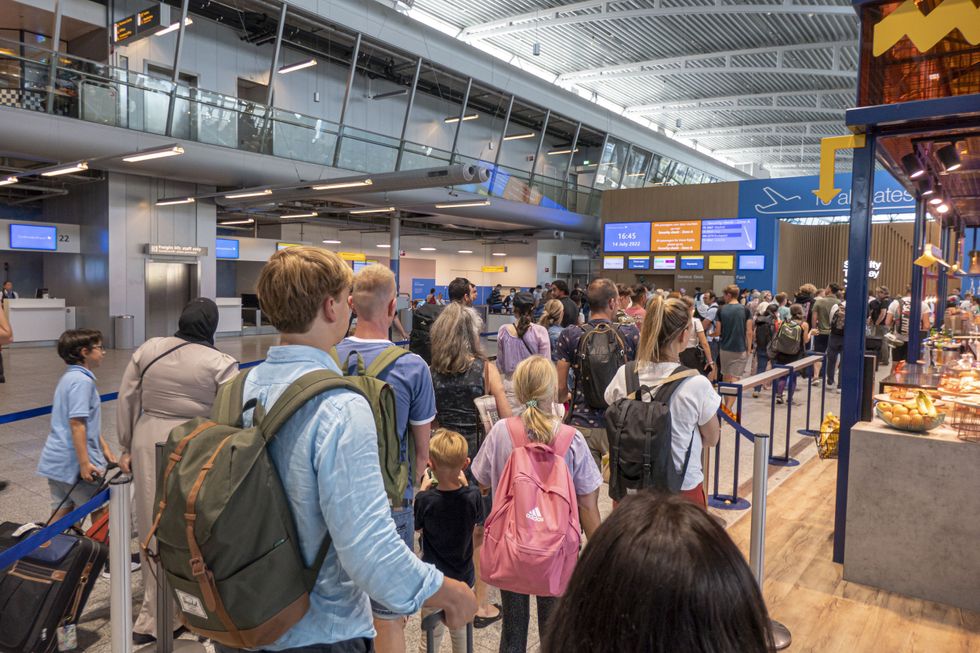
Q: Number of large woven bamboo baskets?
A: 0